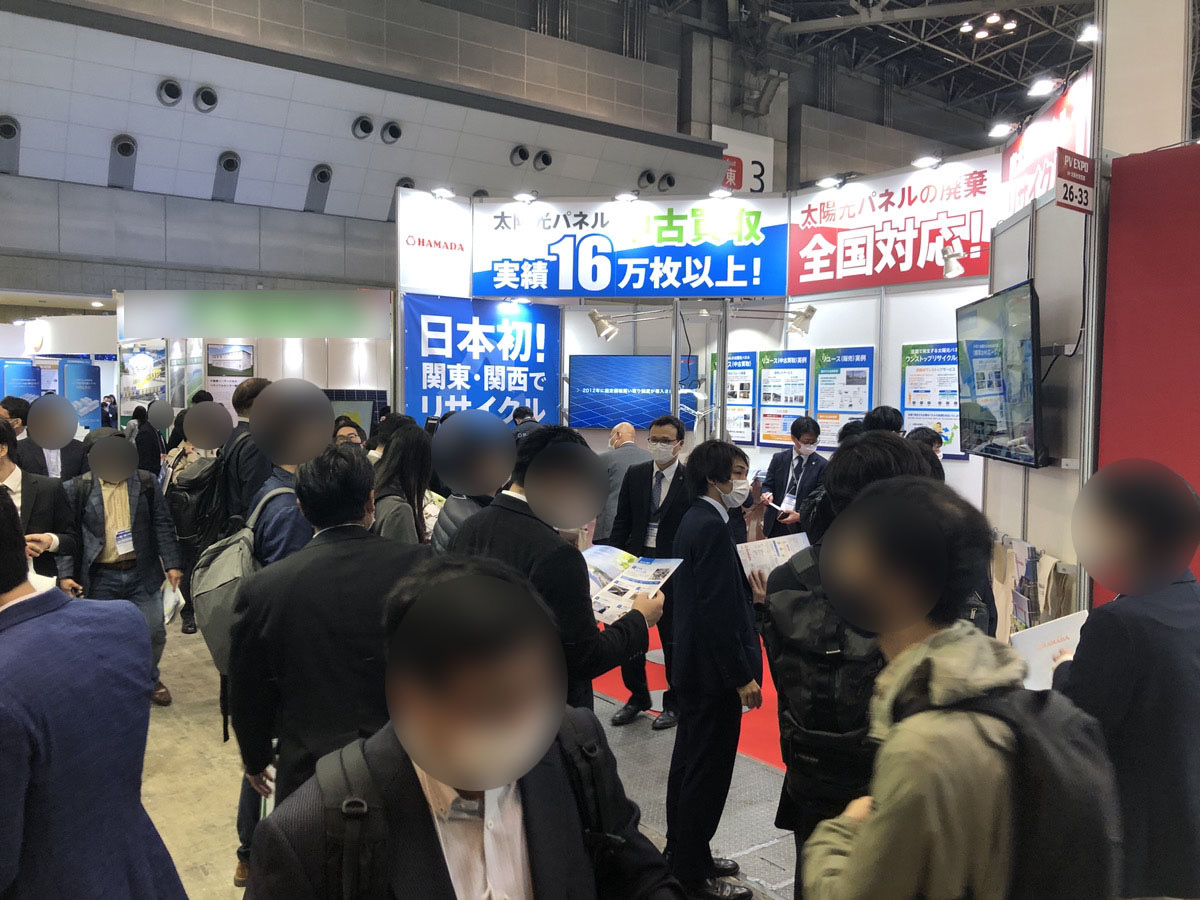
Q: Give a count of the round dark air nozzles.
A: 14